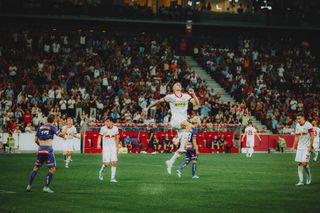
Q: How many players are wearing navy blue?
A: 2